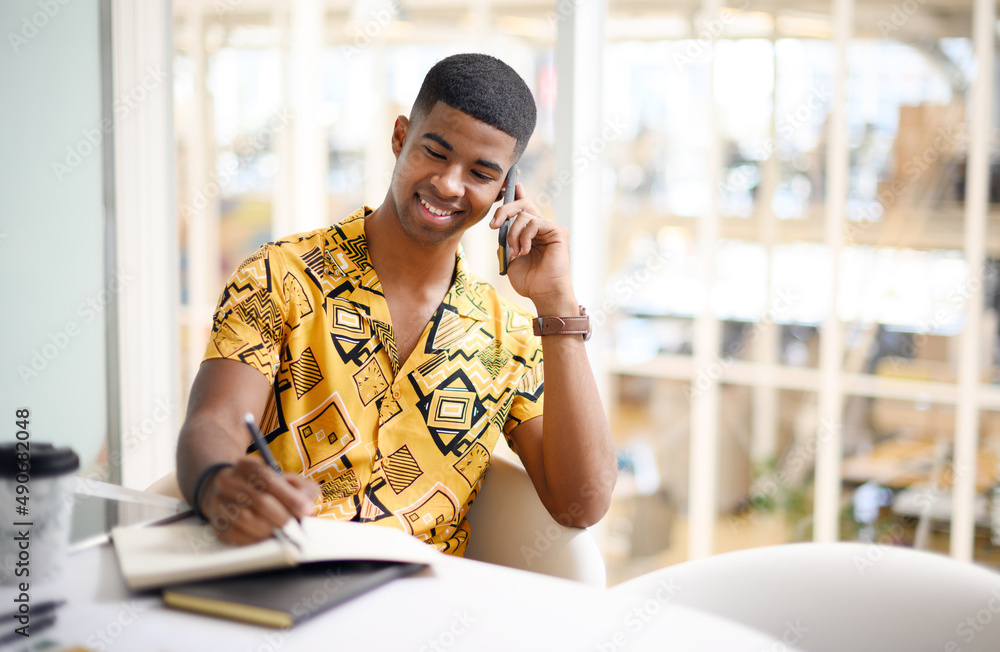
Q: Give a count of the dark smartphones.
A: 1